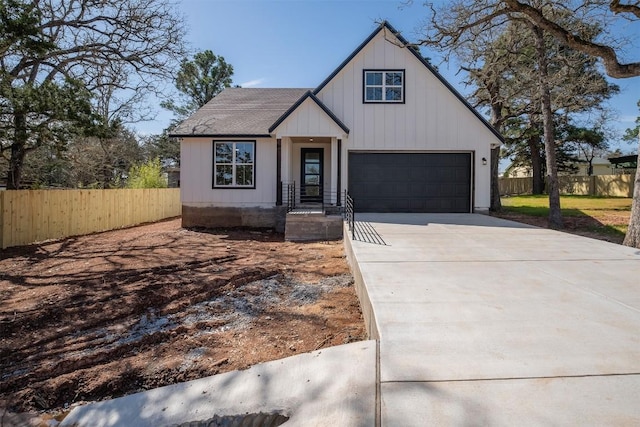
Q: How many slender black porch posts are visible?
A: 2